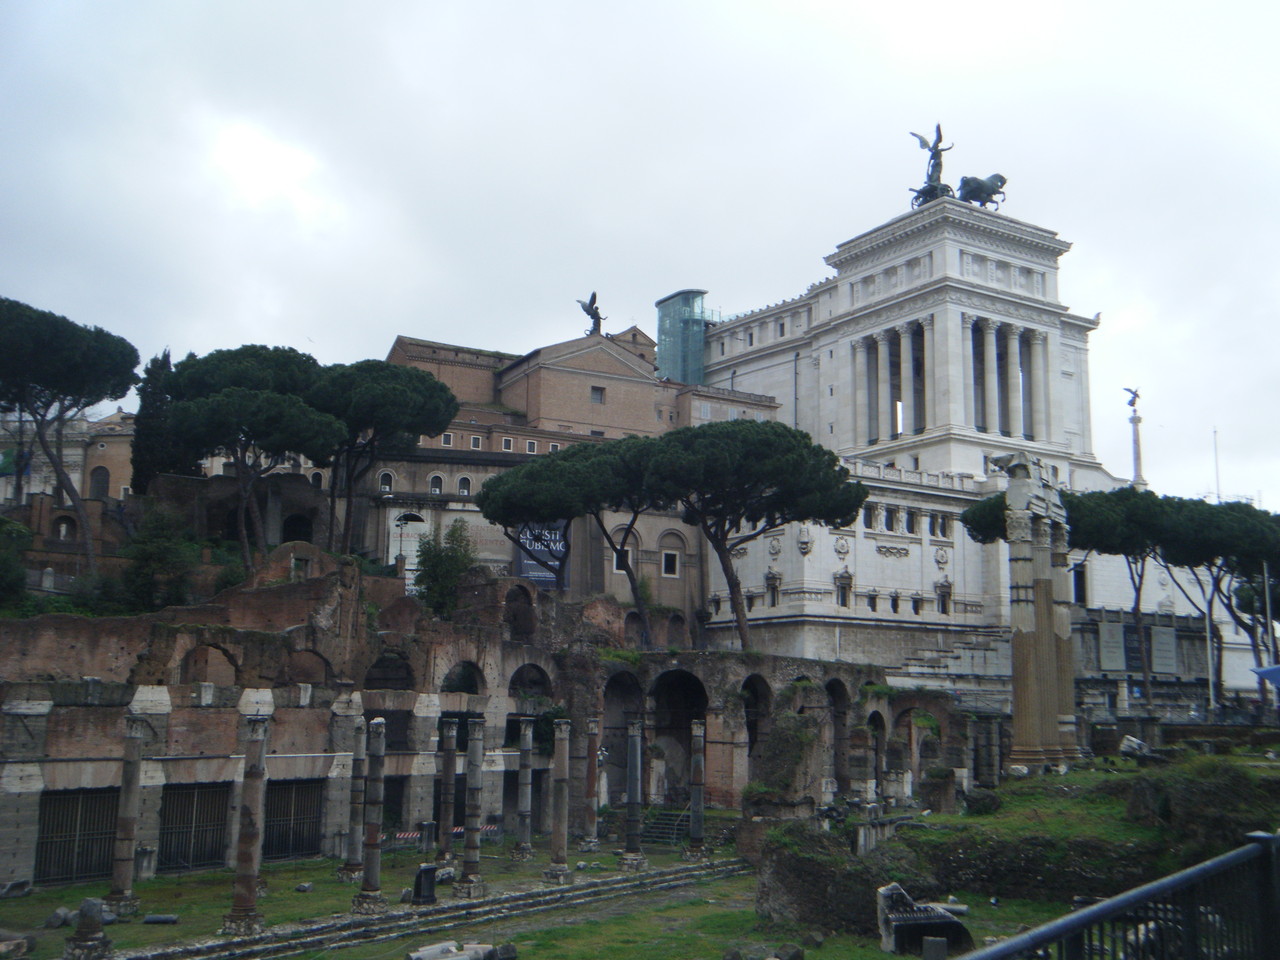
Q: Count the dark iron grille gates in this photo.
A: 3